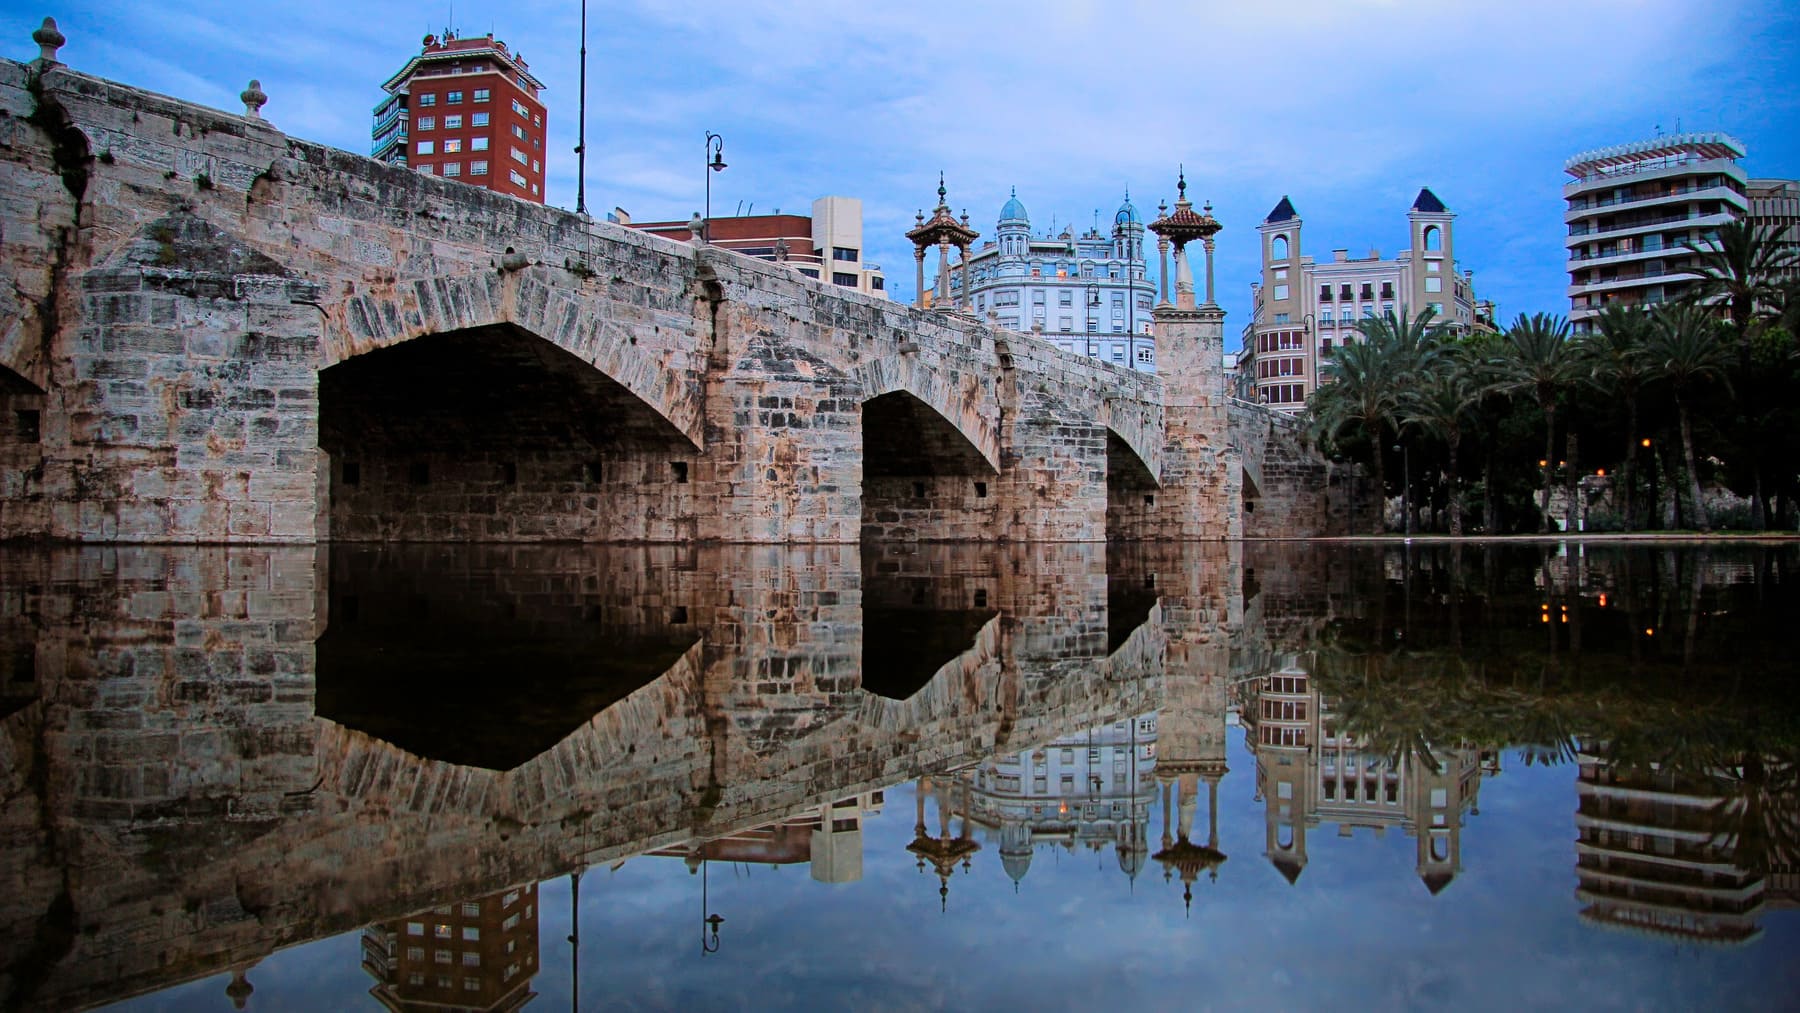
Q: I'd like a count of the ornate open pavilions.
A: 2